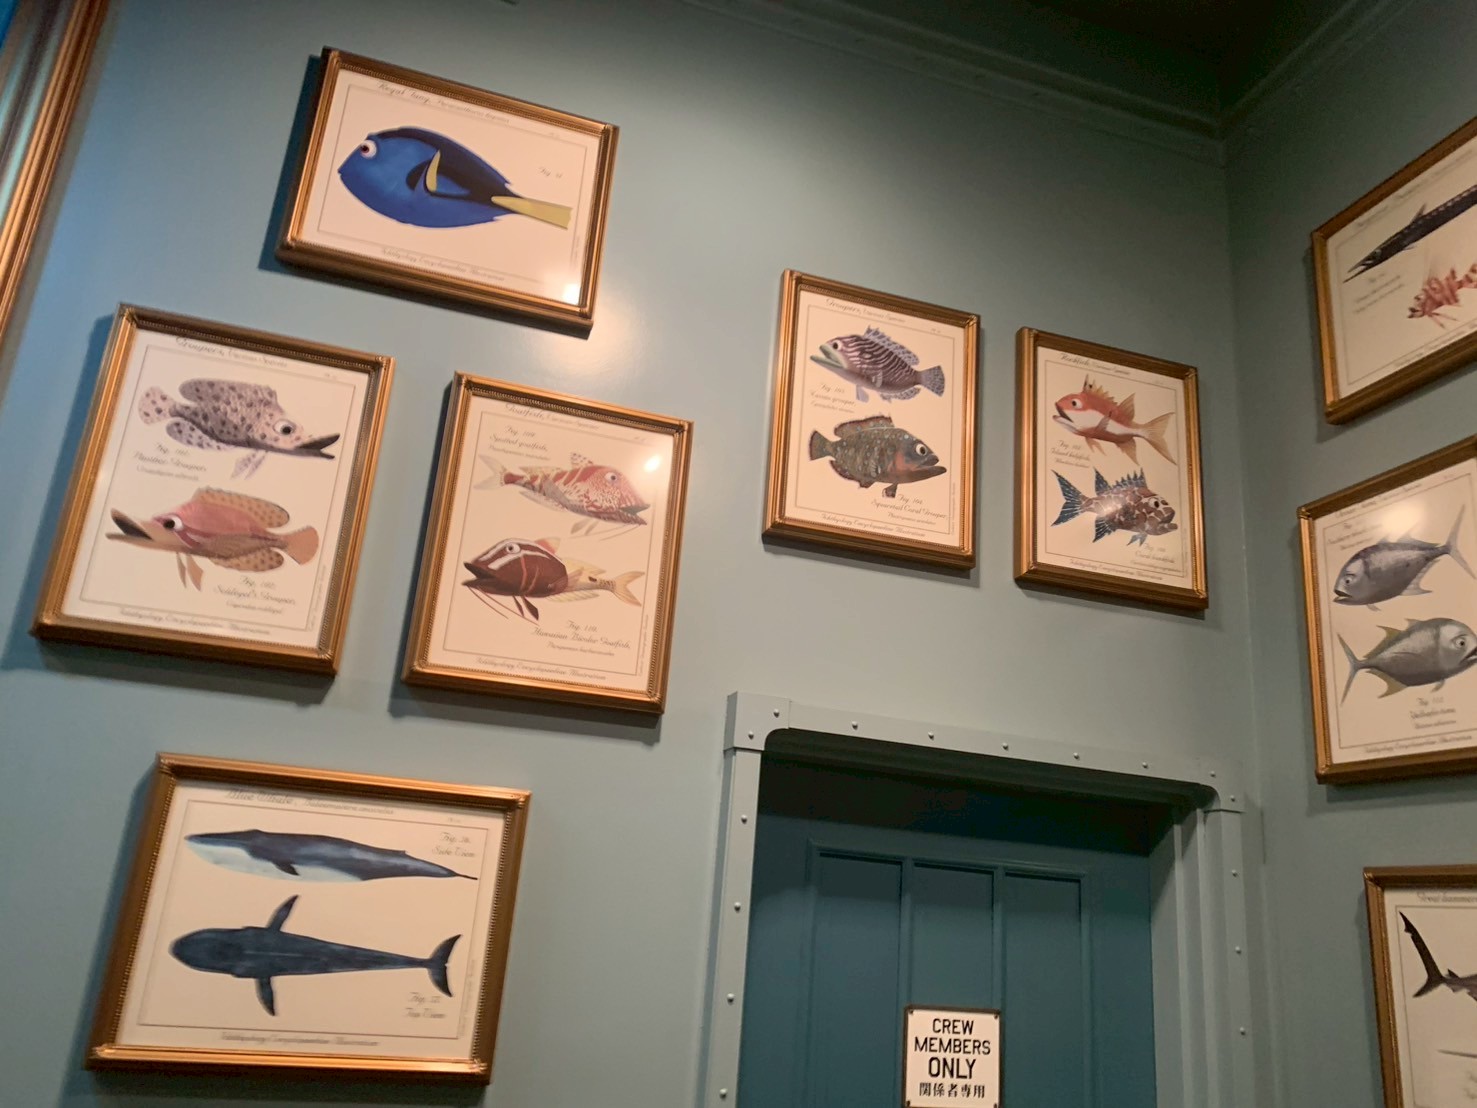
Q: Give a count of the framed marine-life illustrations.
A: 9